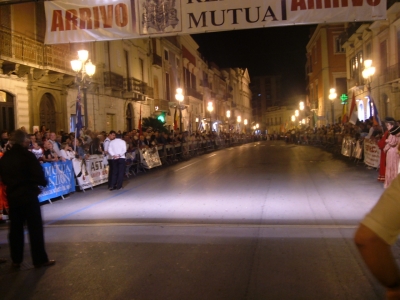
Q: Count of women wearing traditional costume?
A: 2